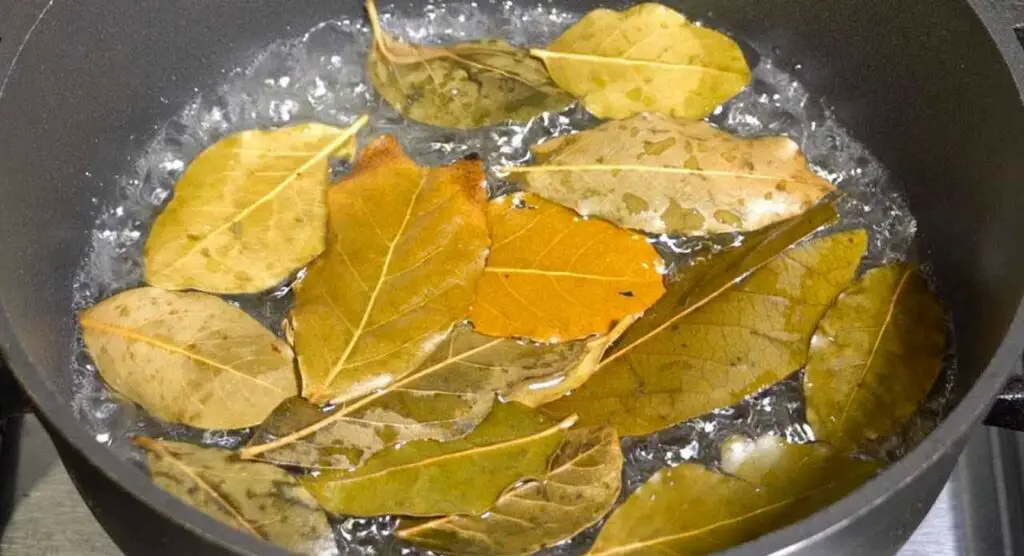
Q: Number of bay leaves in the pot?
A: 14